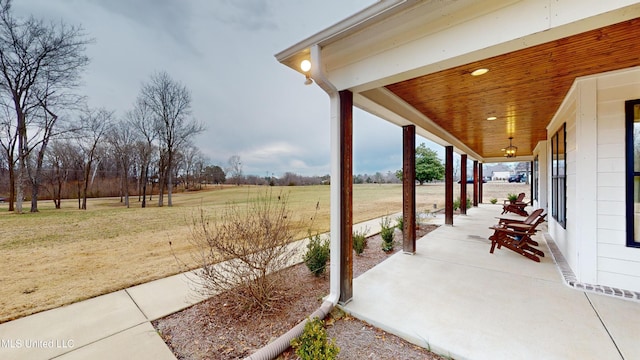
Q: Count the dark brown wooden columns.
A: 6